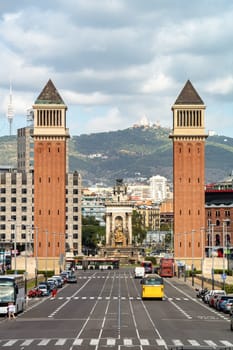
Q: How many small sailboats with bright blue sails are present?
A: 0